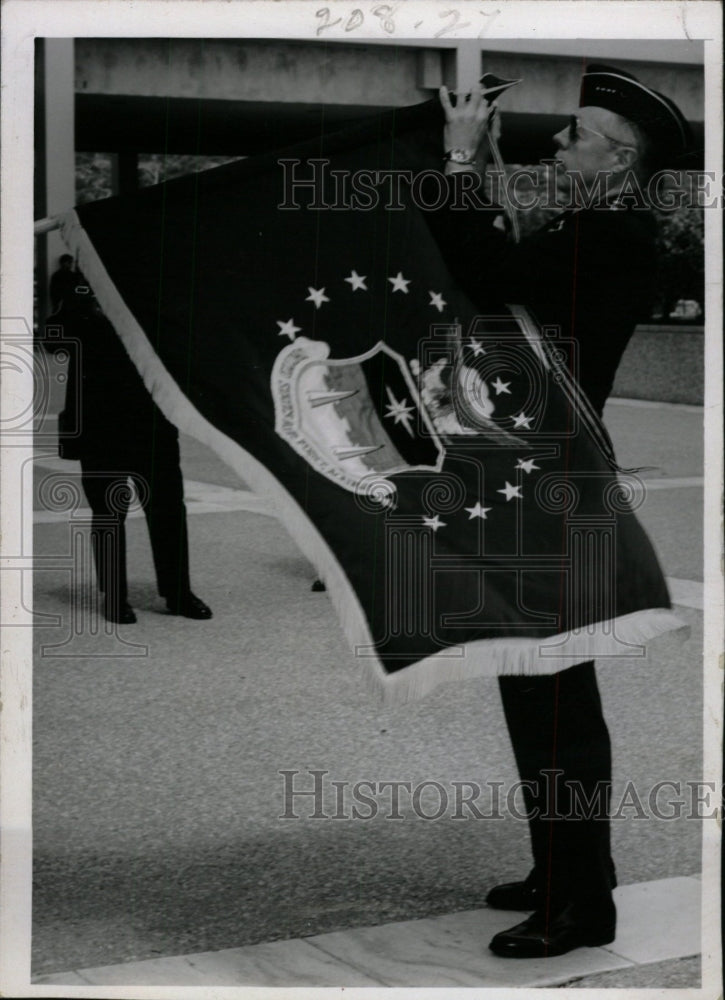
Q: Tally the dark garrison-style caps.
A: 1